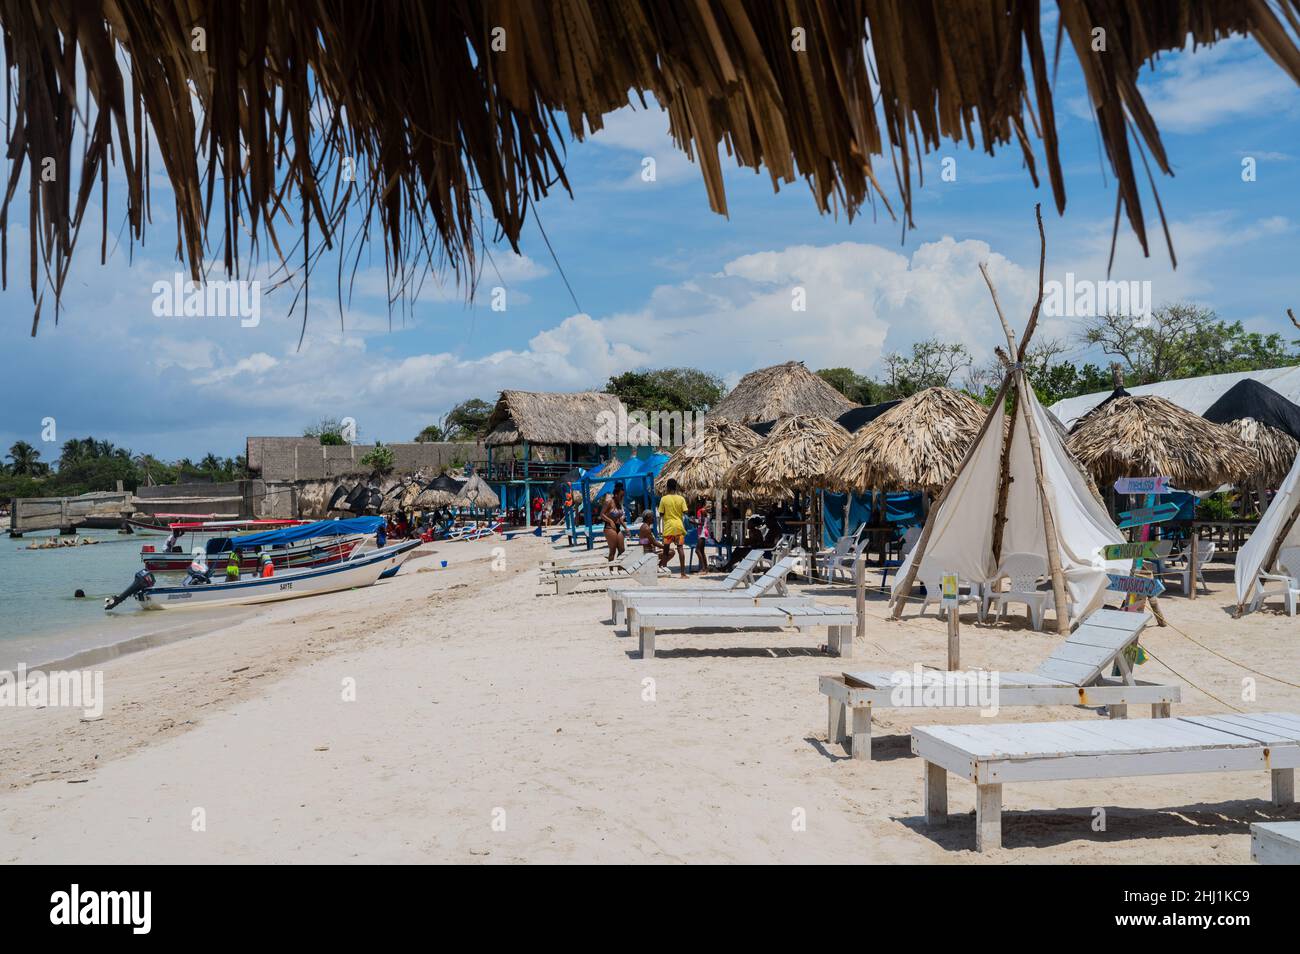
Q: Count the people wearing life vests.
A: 2